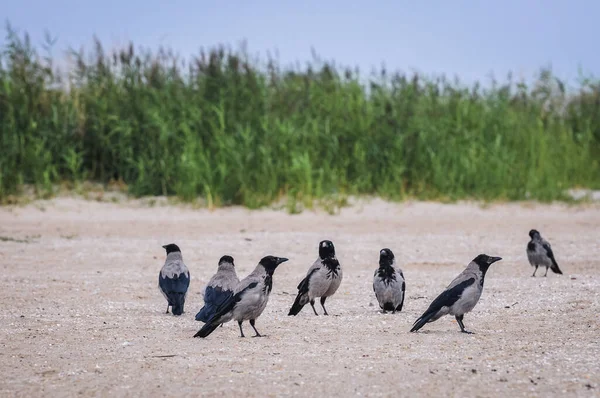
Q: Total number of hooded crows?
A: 7